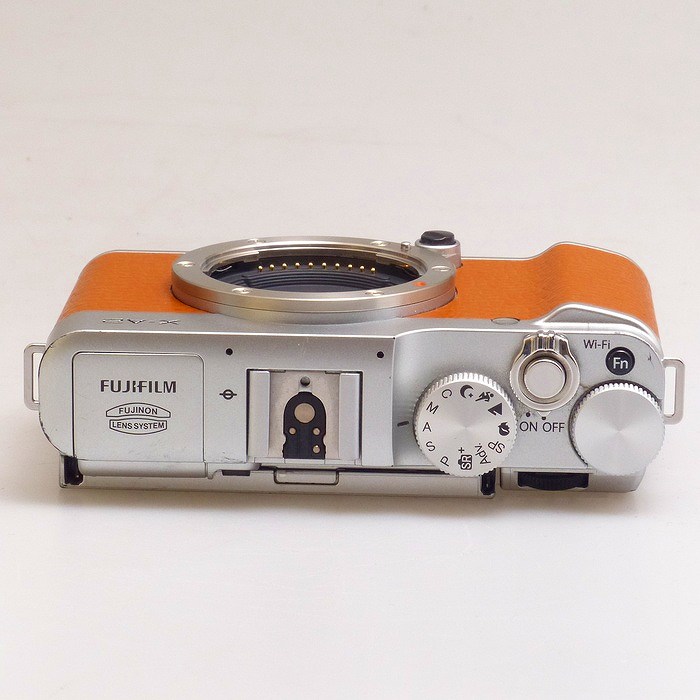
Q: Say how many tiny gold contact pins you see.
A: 10